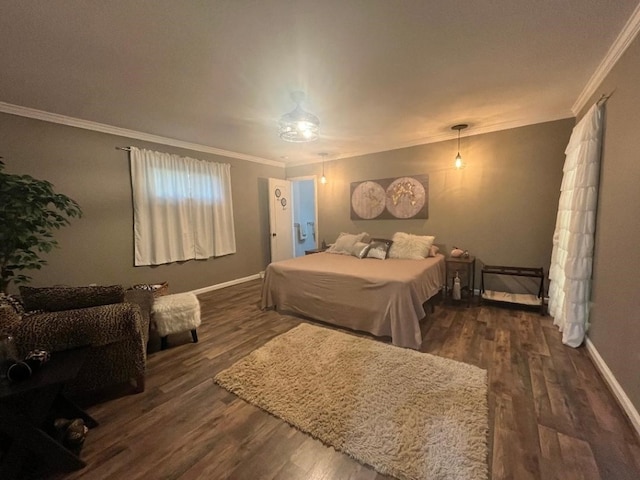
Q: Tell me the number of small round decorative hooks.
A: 2